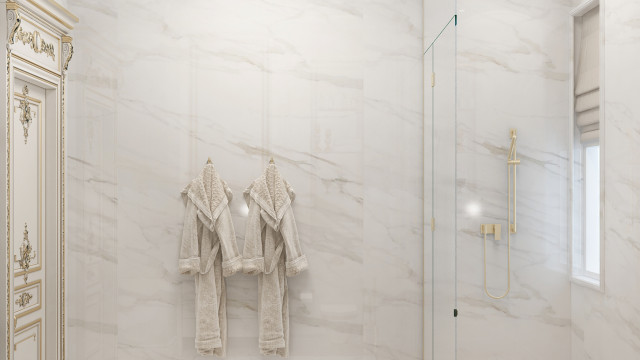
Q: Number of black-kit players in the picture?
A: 0